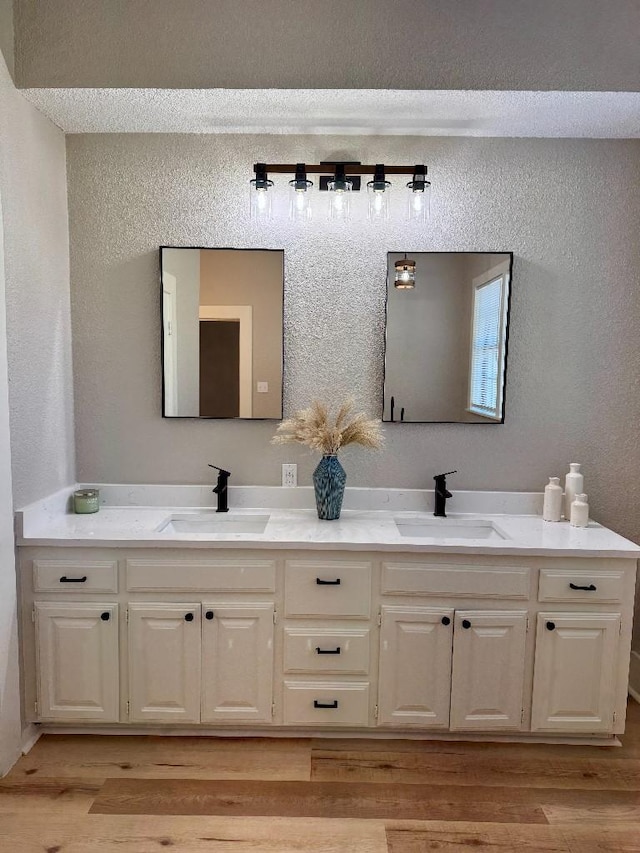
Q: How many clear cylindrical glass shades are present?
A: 5